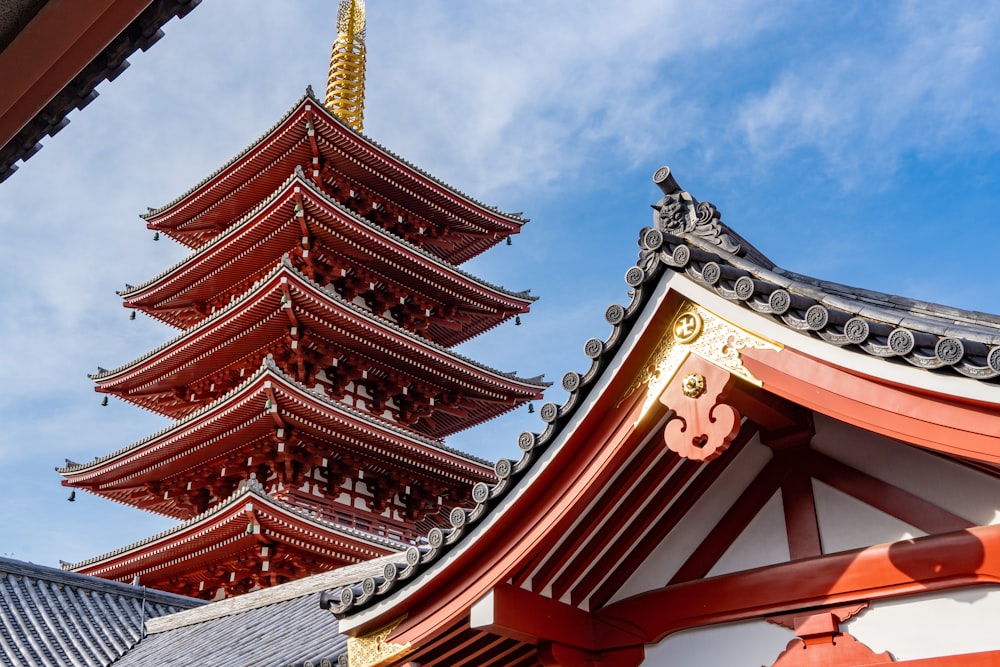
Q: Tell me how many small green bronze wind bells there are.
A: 12